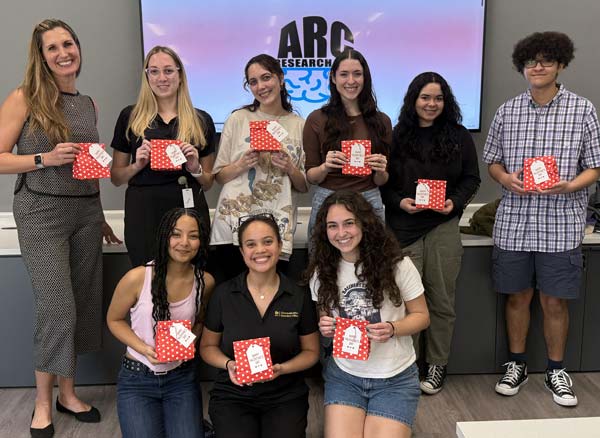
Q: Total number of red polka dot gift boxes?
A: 9